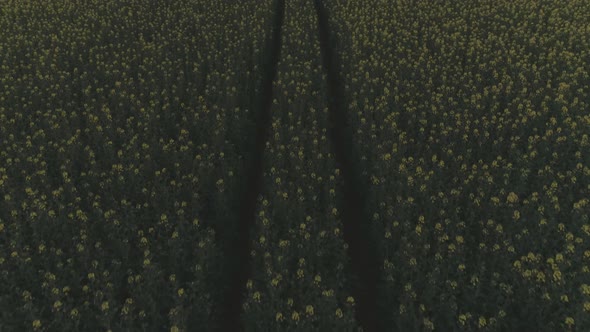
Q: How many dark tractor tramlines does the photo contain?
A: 2